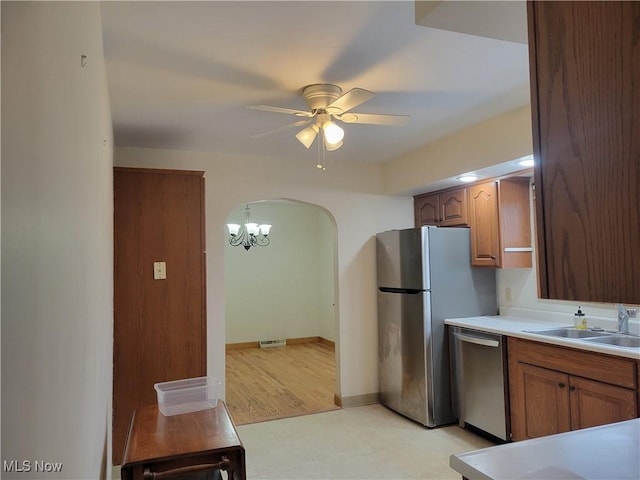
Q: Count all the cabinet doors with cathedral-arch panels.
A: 3